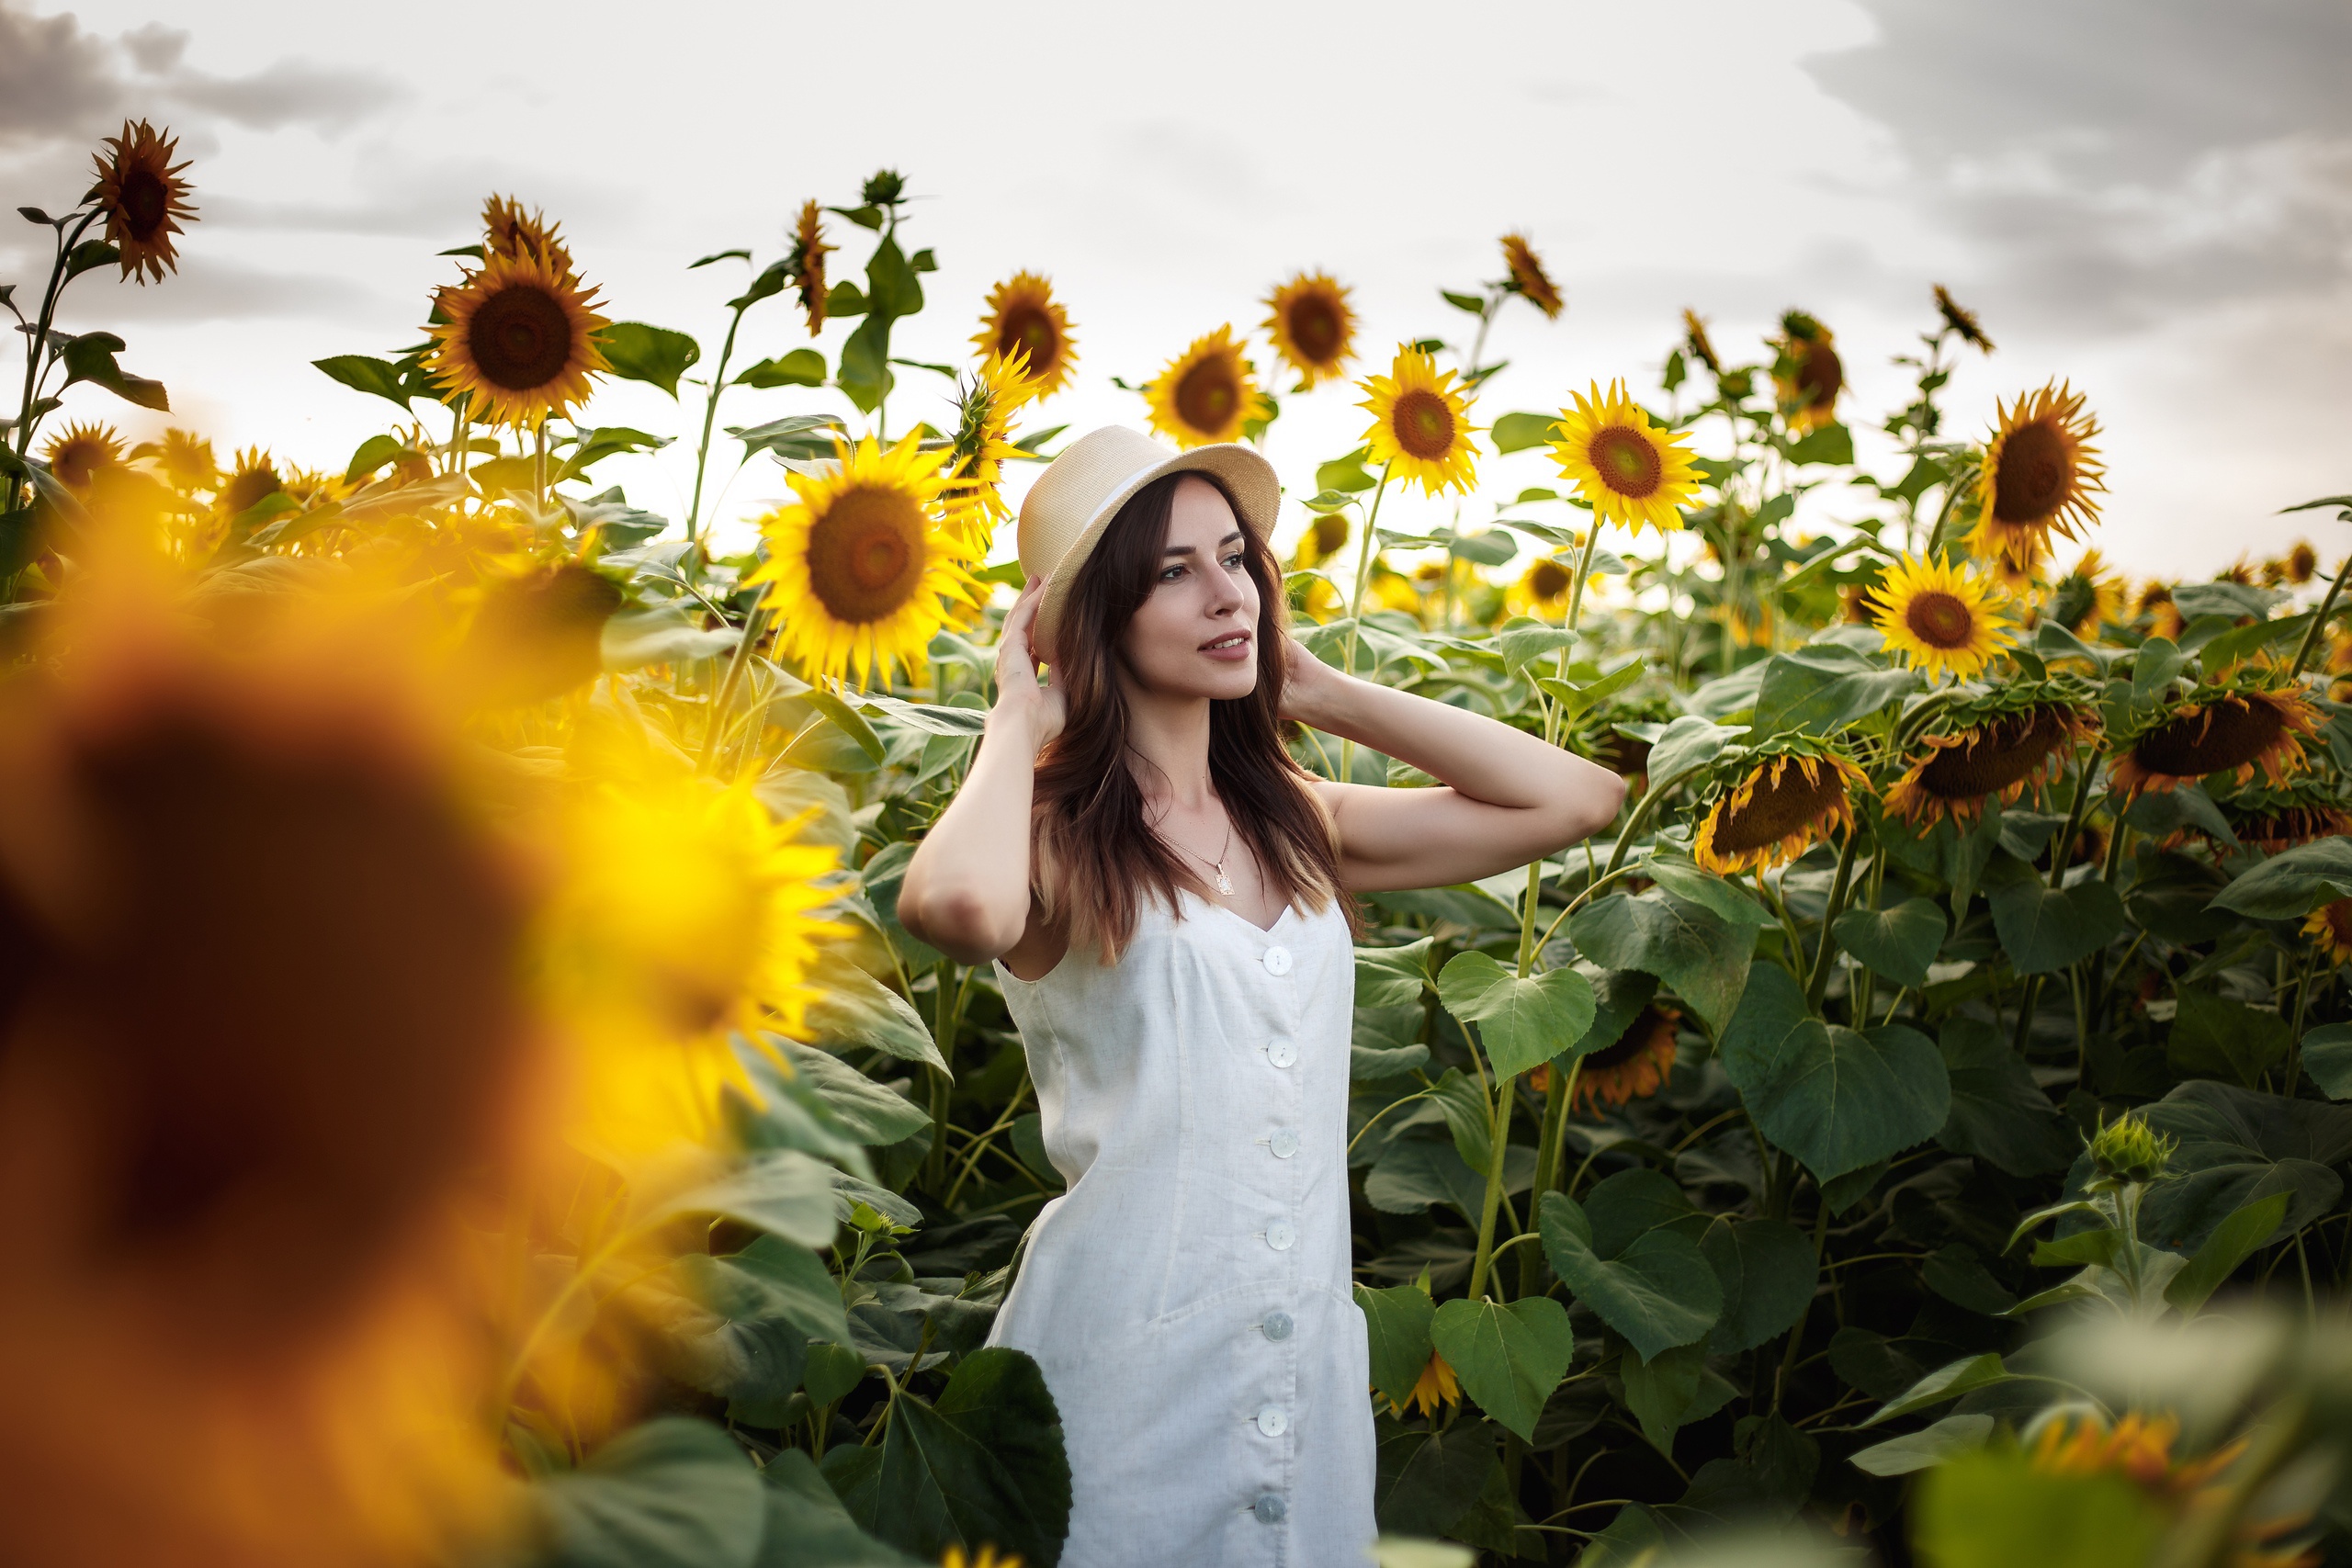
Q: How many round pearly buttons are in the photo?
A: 7